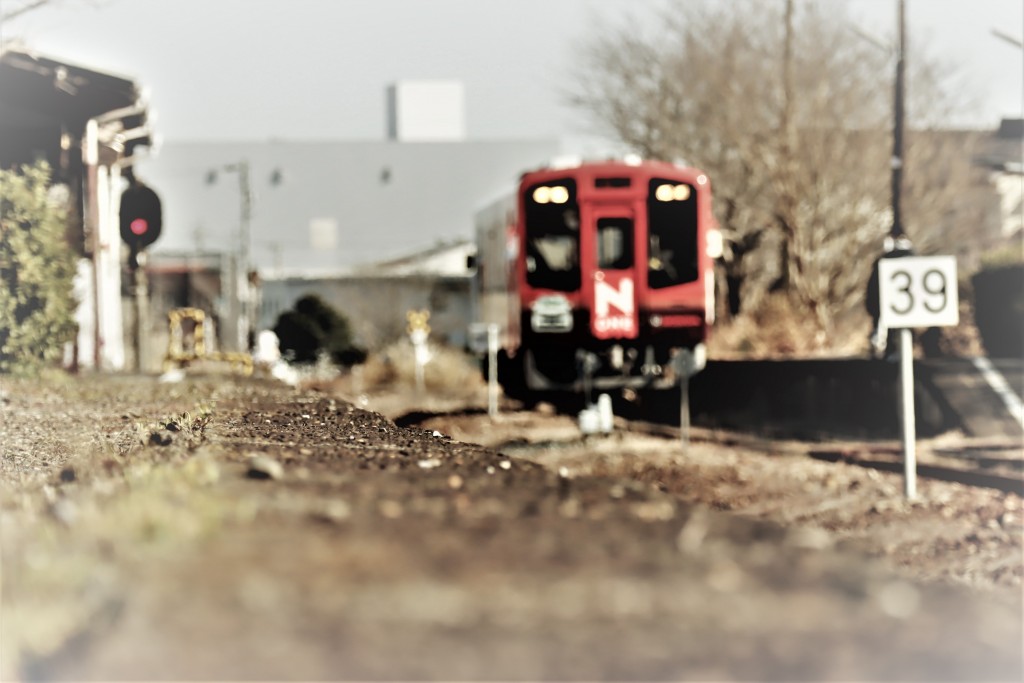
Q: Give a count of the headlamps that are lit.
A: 4